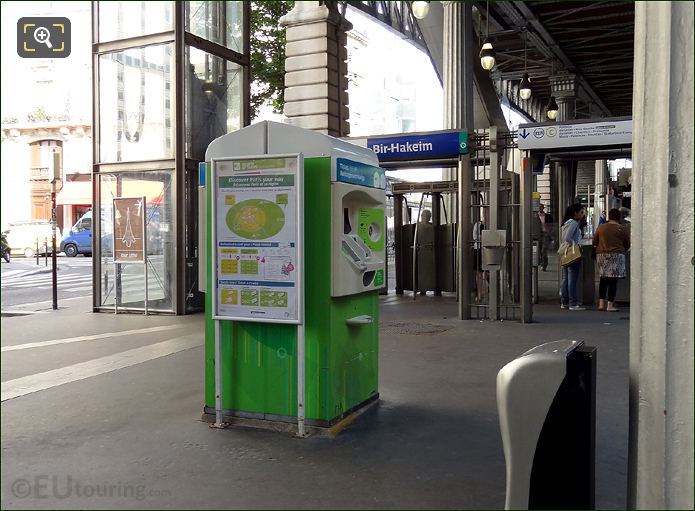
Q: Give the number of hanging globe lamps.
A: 4